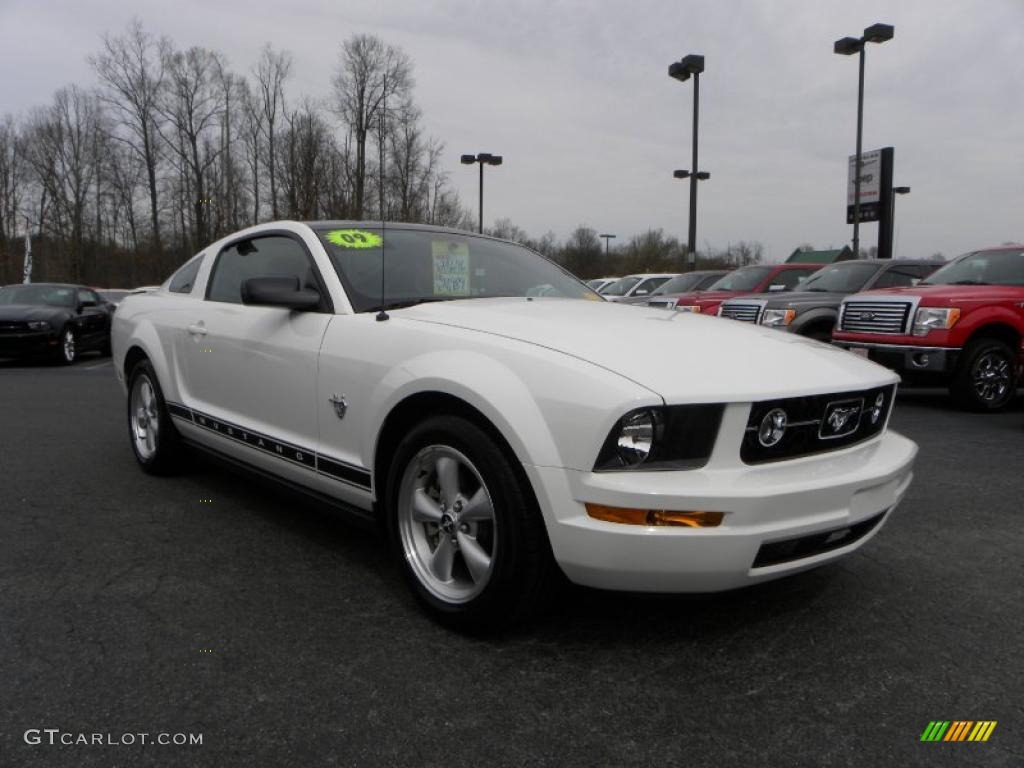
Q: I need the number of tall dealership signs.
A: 1